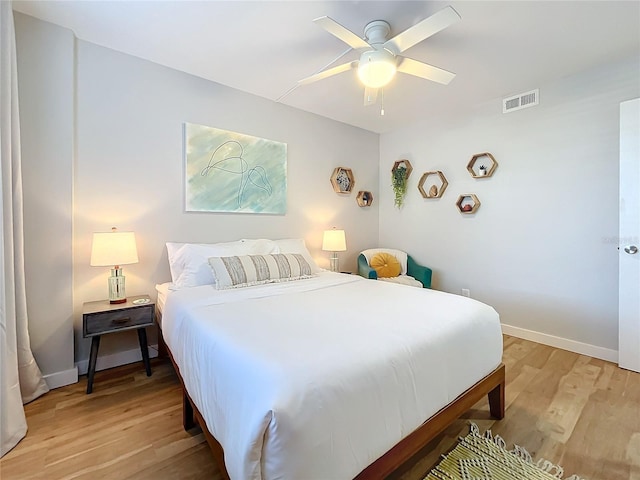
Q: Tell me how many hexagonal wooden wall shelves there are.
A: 6